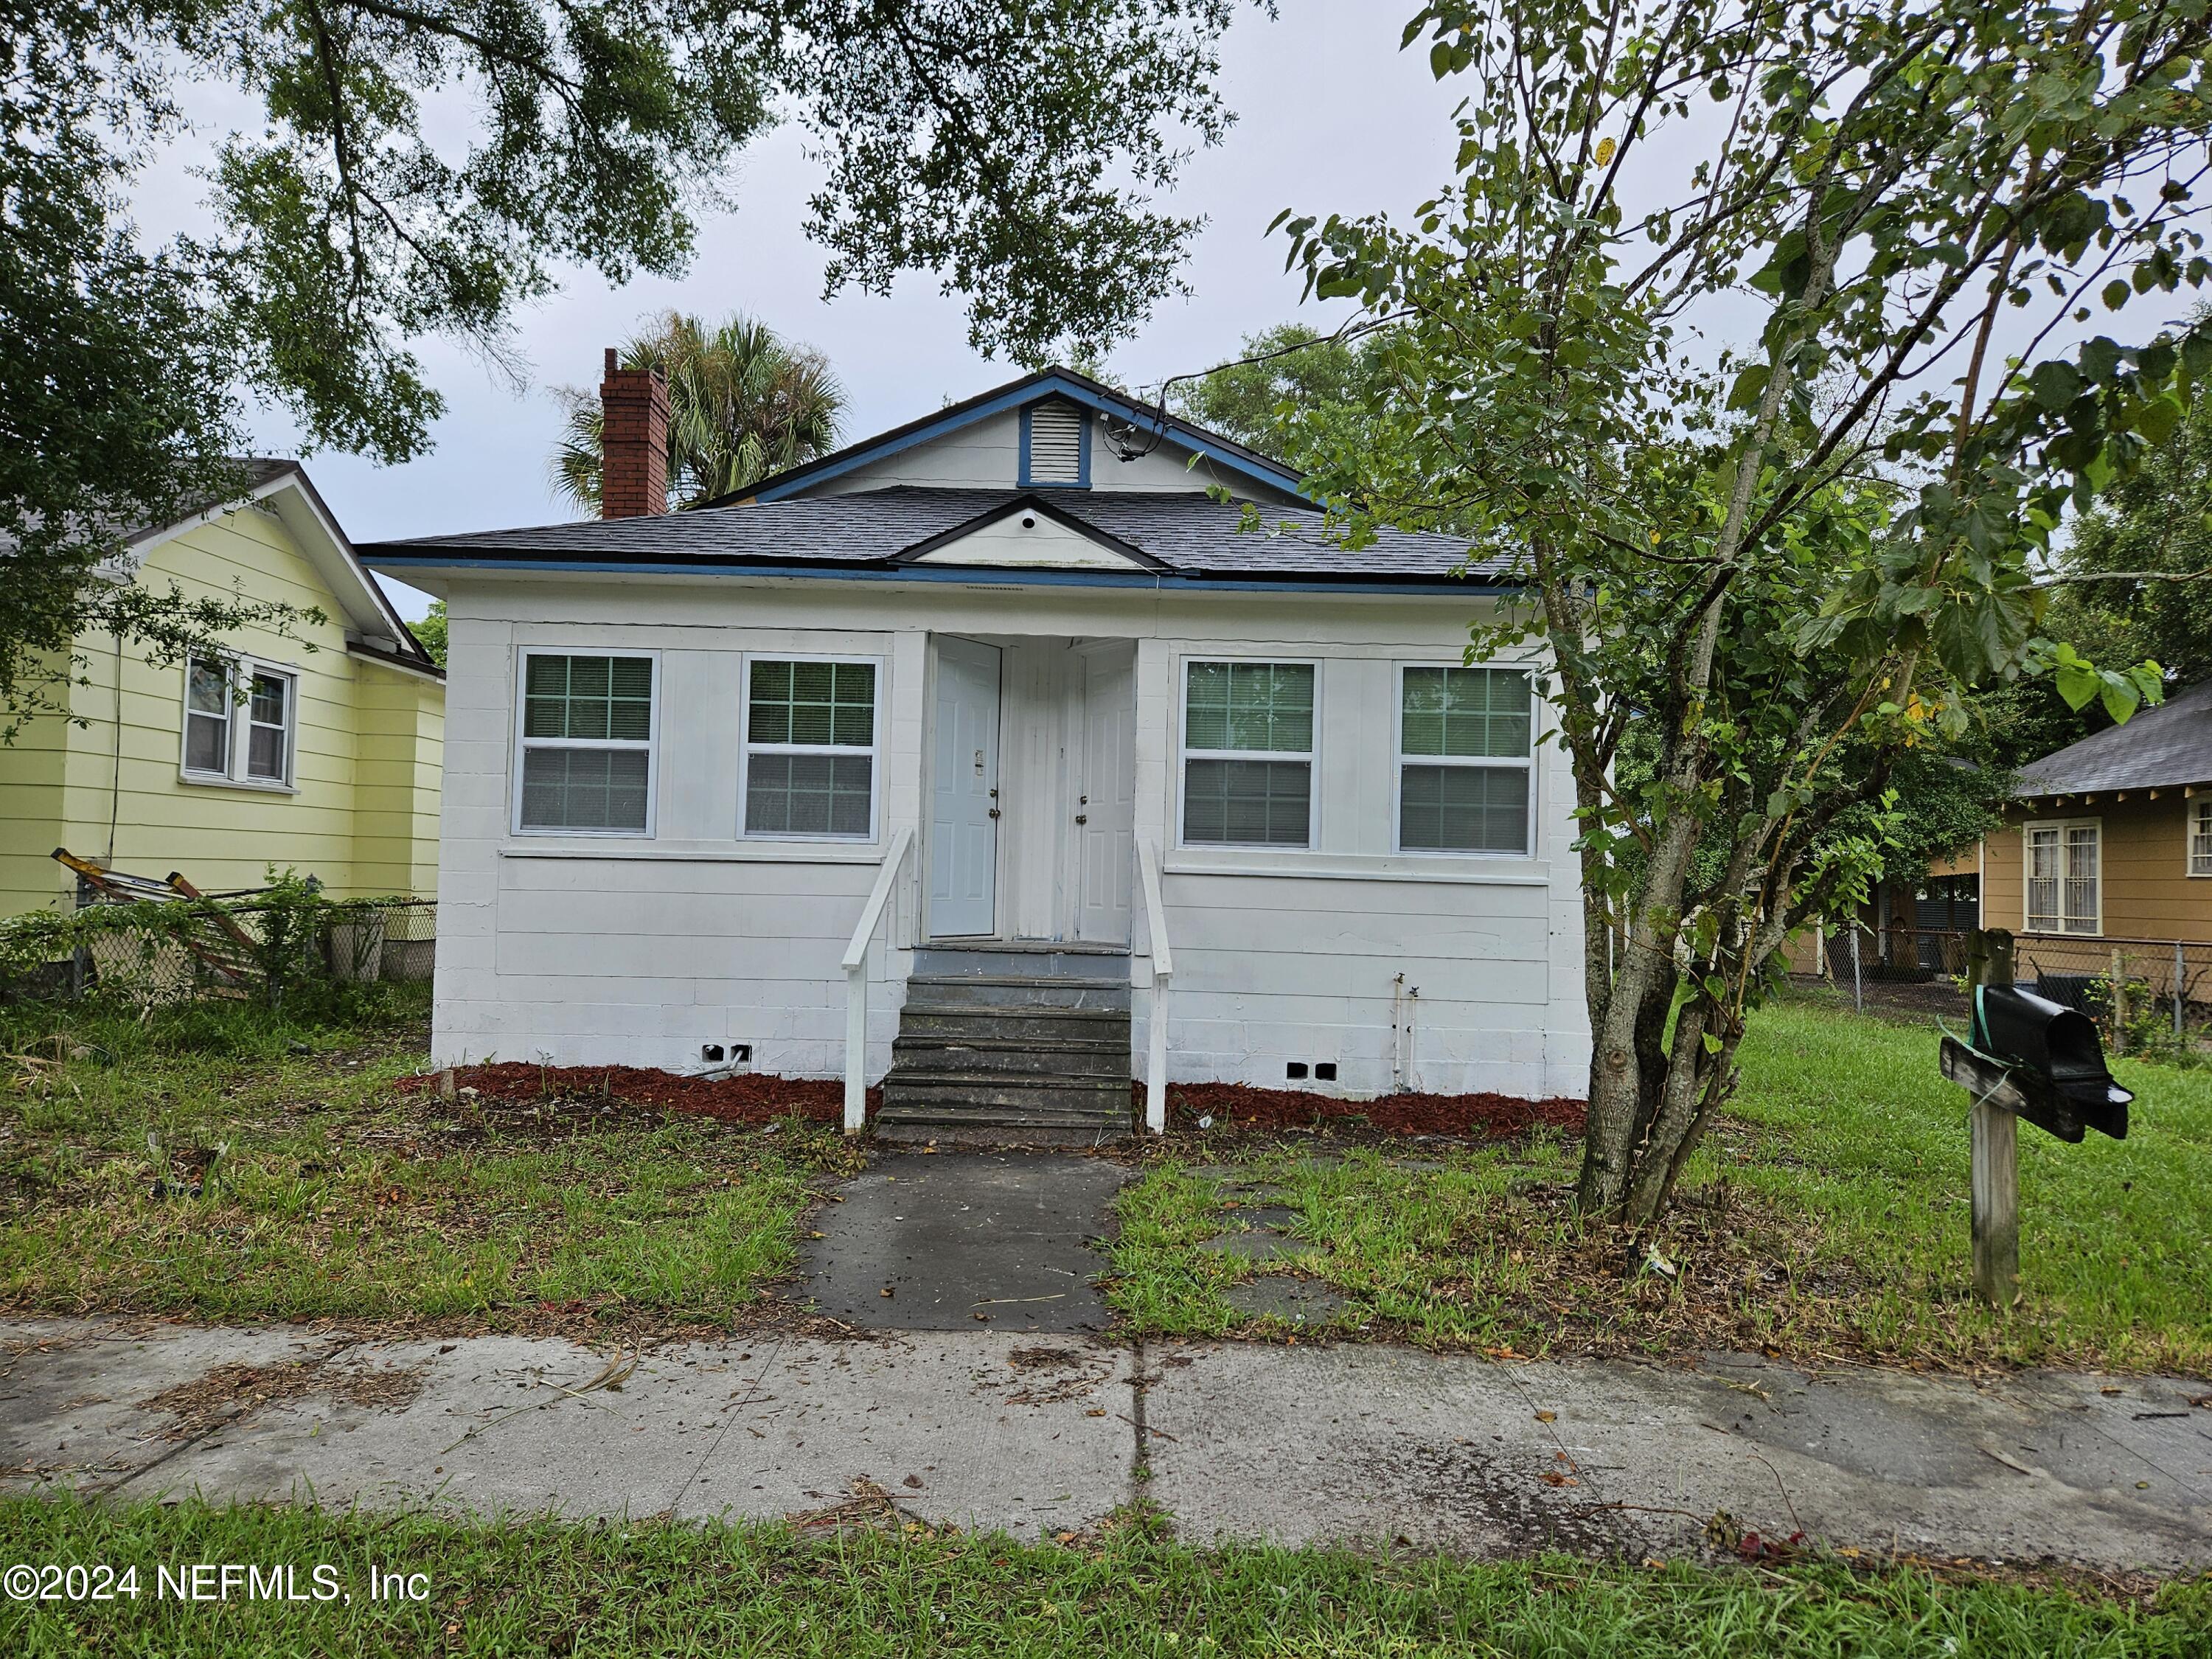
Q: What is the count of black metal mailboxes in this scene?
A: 1